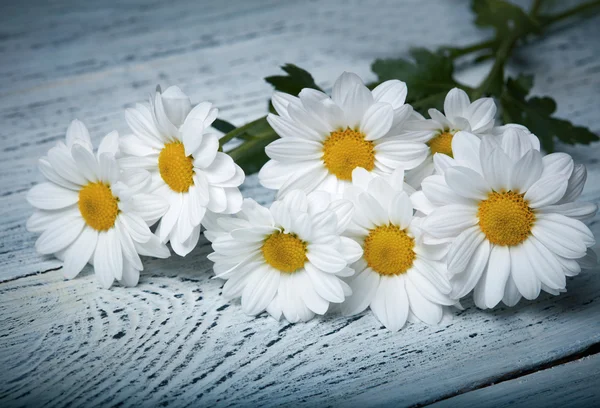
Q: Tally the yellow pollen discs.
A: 7